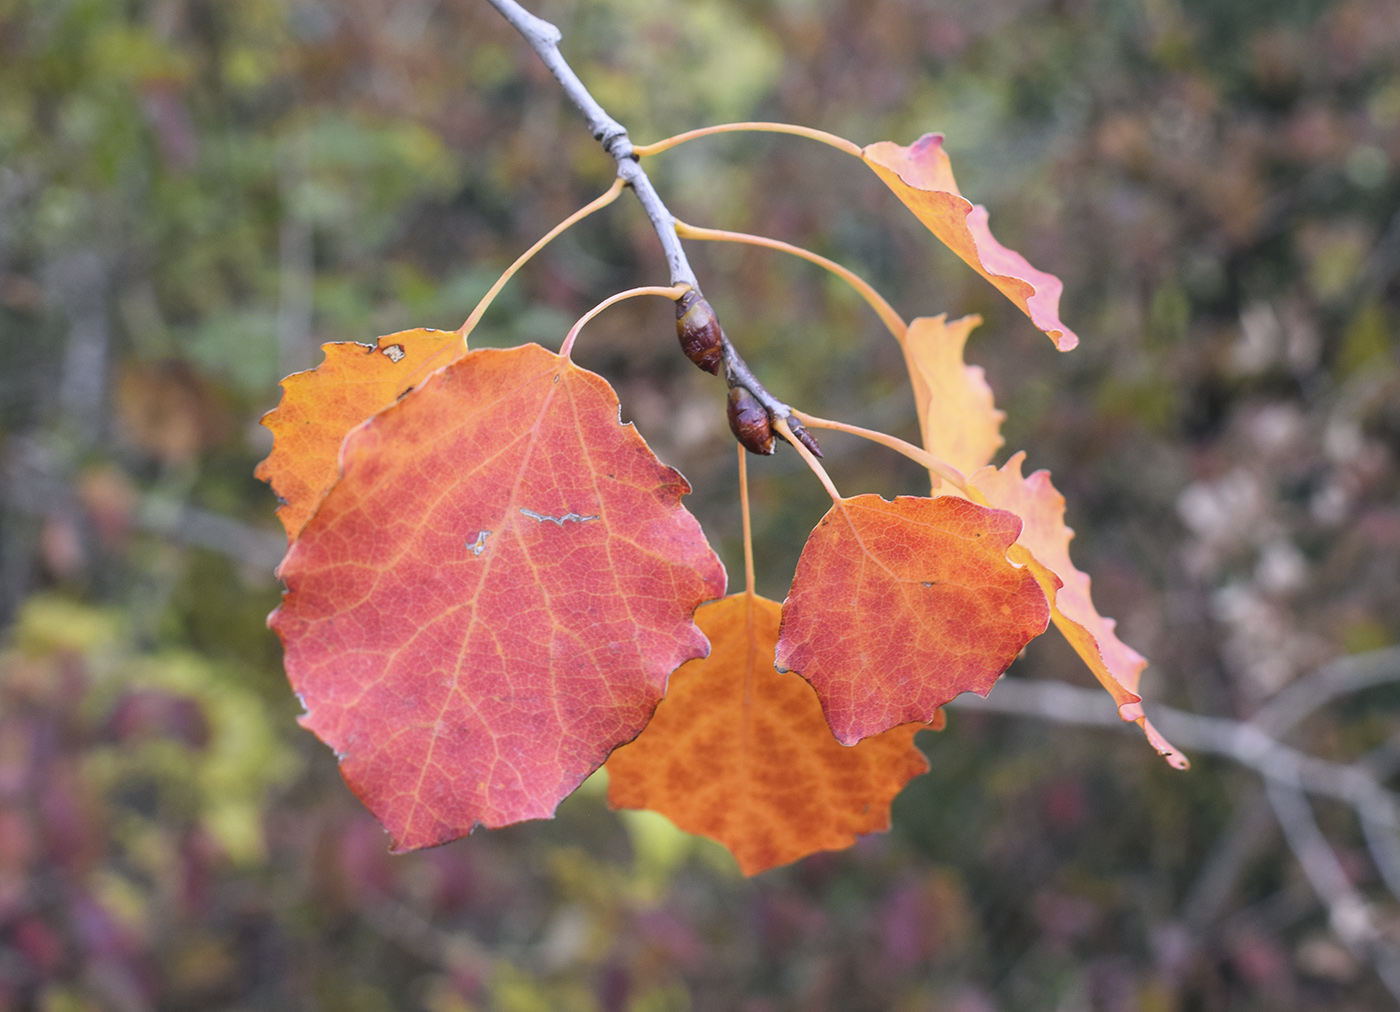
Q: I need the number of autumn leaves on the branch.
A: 7